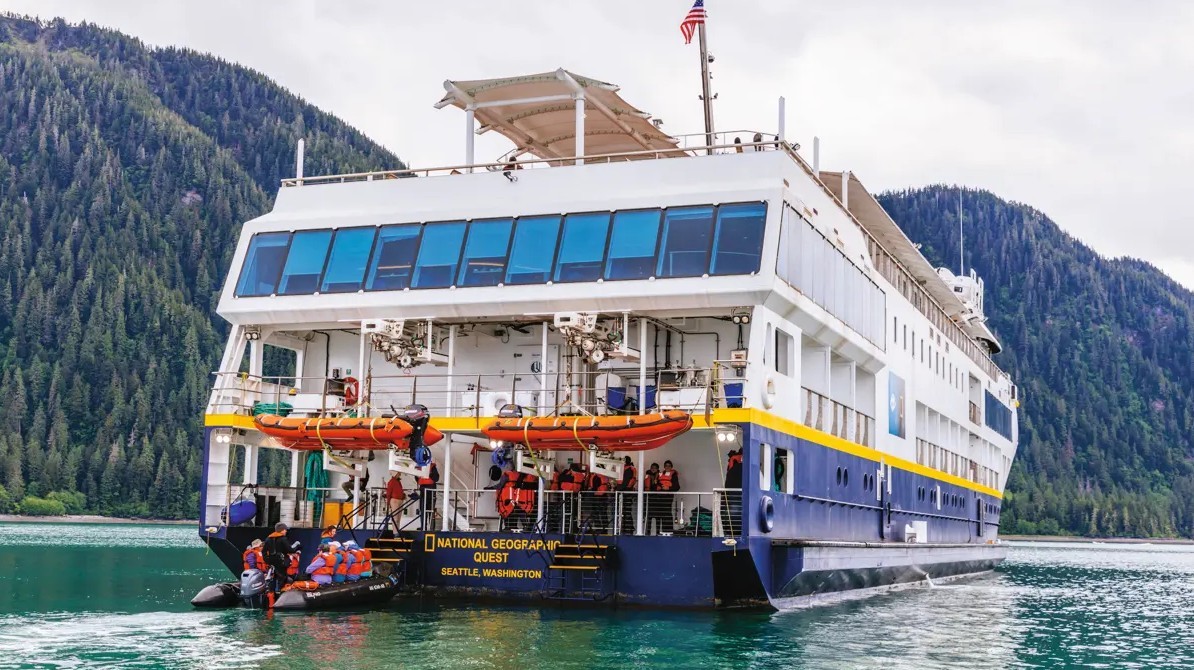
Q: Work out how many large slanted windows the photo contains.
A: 11